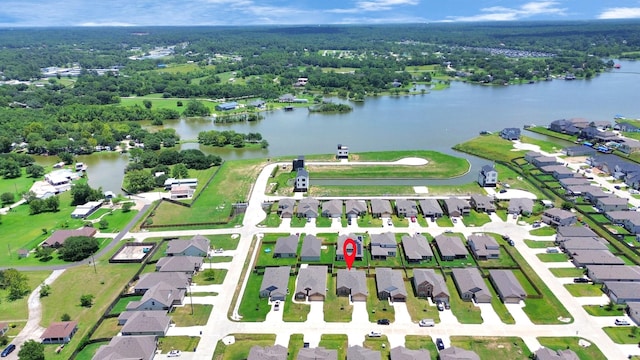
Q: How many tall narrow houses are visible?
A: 4